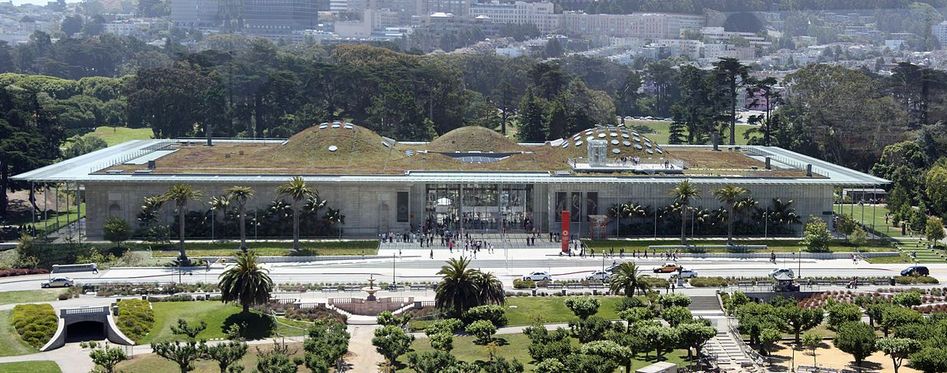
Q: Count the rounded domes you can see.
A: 3